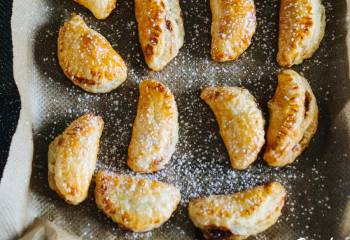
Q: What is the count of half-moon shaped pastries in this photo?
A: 11